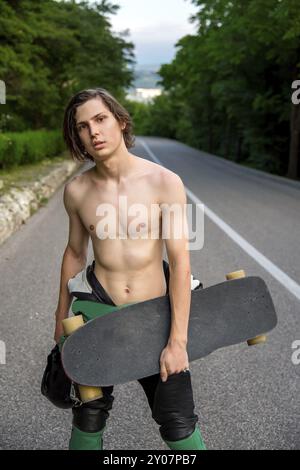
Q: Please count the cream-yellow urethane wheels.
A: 4